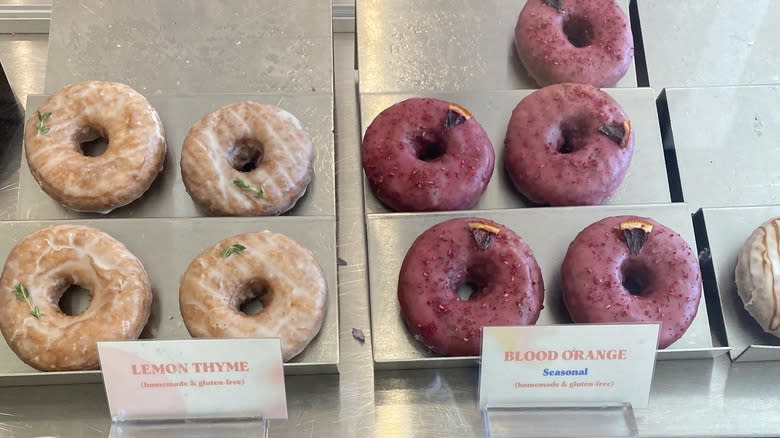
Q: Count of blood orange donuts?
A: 5